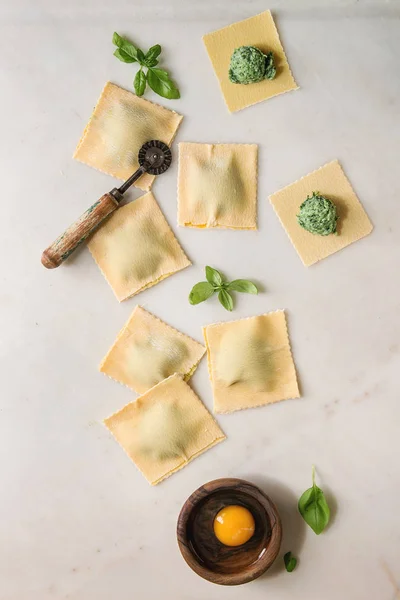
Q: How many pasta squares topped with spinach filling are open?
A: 2